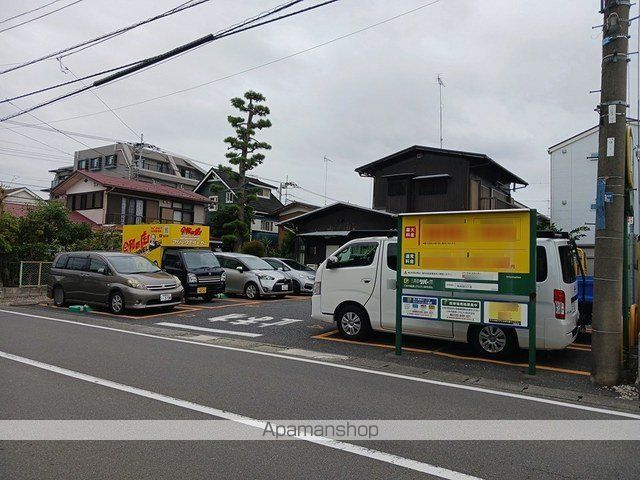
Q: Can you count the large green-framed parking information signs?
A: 1